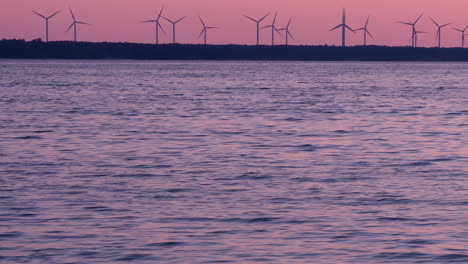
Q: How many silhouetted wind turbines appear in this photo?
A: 14